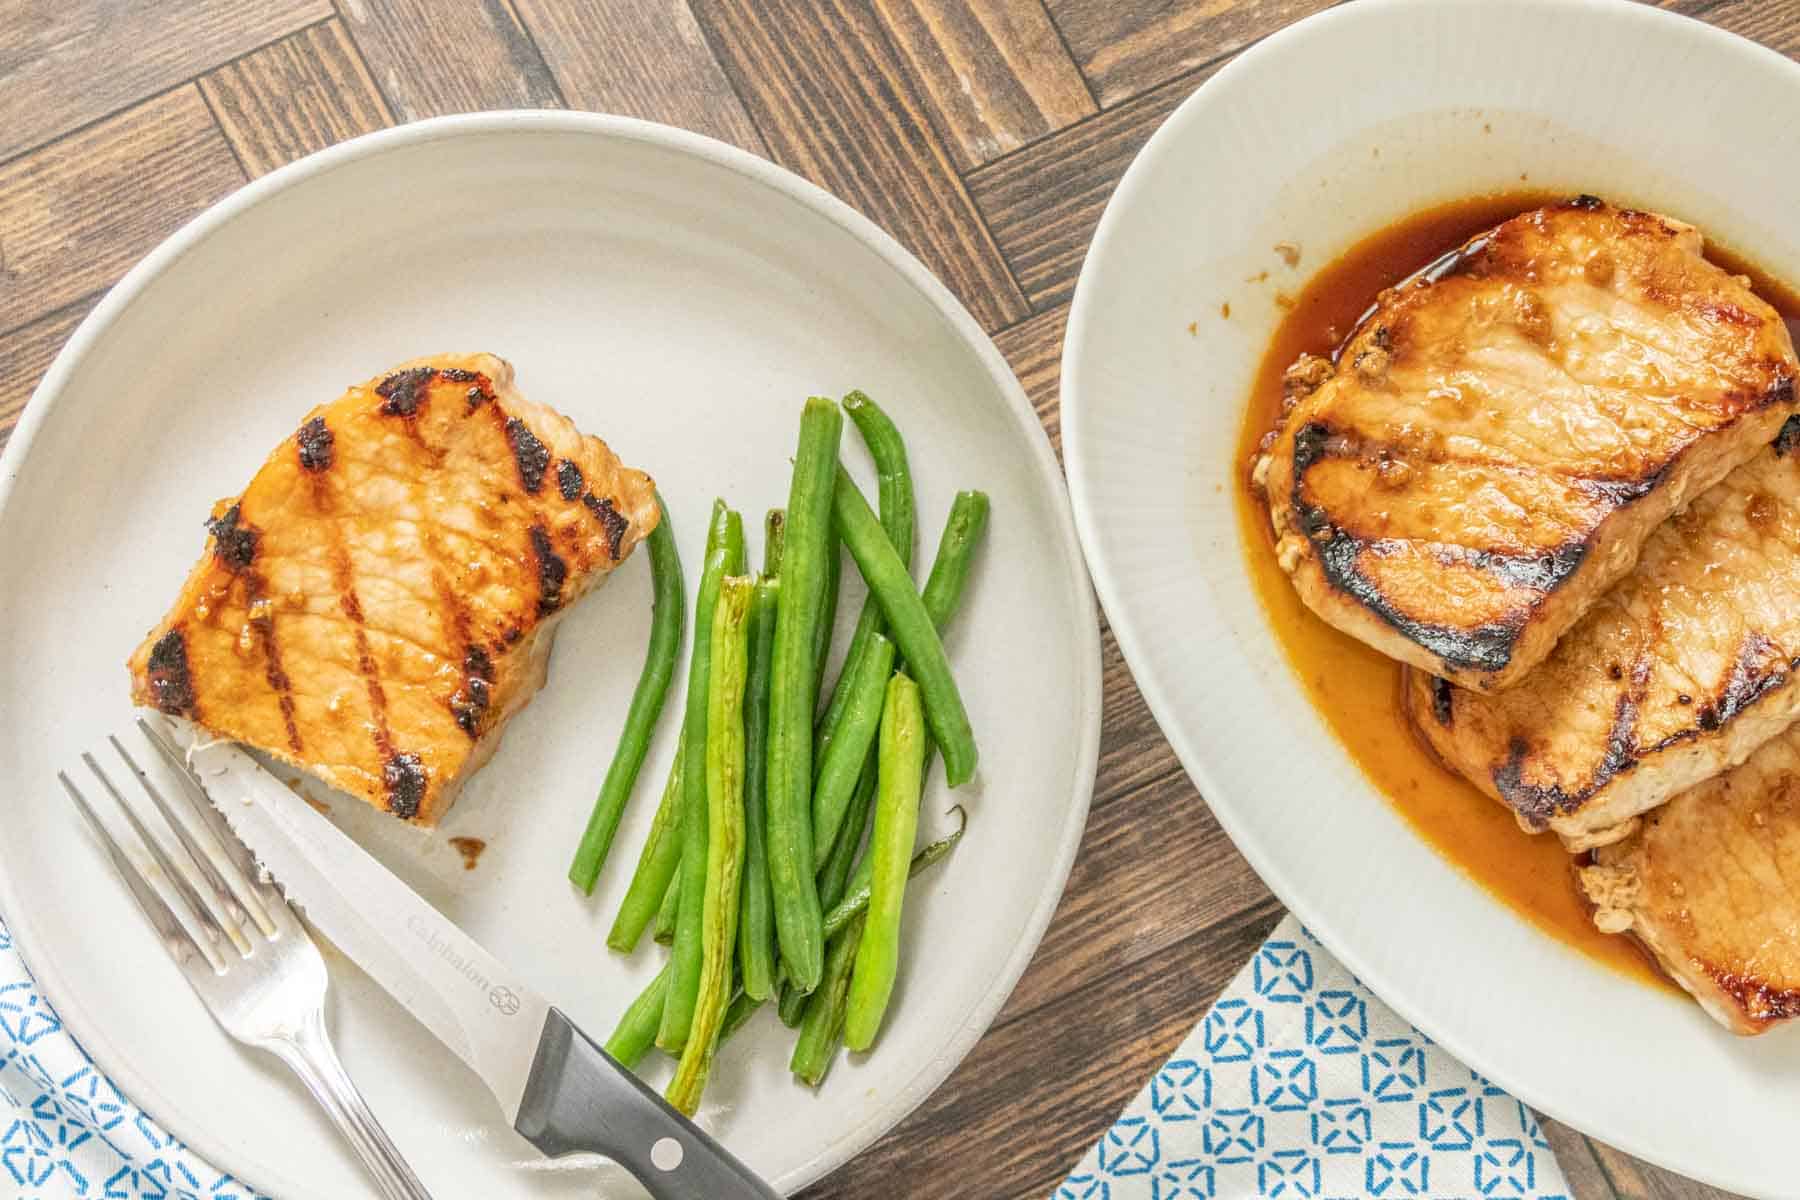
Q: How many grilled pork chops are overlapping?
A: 3